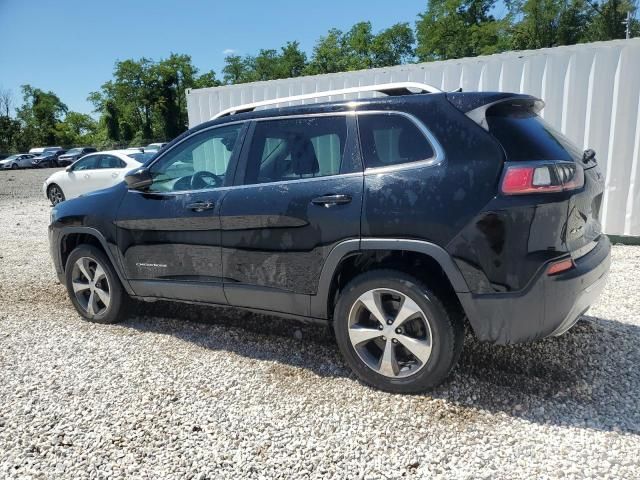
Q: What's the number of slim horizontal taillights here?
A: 1